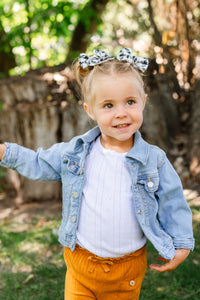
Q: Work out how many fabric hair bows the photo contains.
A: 2